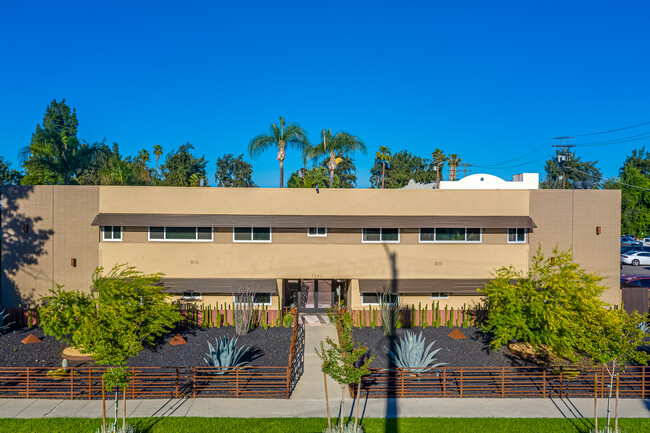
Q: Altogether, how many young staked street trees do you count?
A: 3